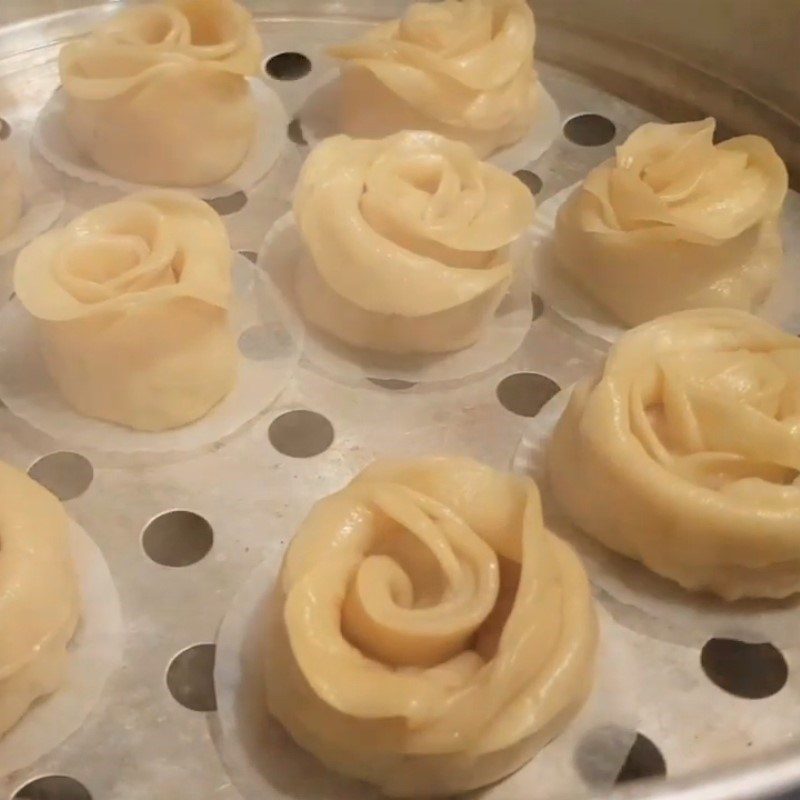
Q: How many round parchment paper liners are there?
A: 9